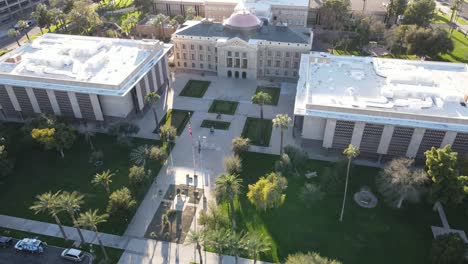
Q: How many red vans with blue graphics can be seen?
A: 0